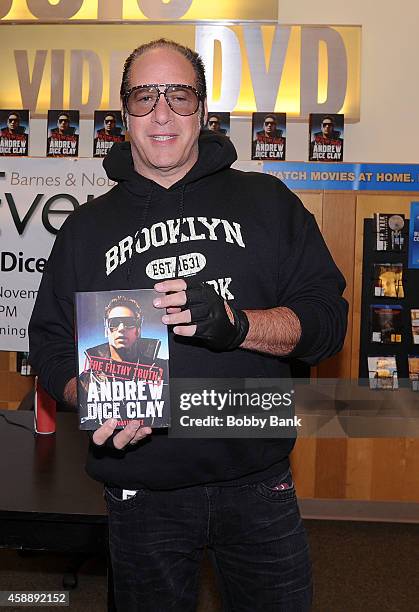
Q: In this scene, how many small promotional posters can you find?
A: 6